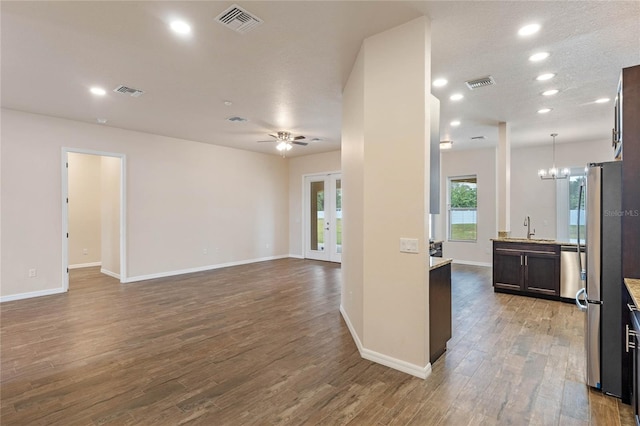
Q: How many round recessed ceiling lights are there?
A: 11